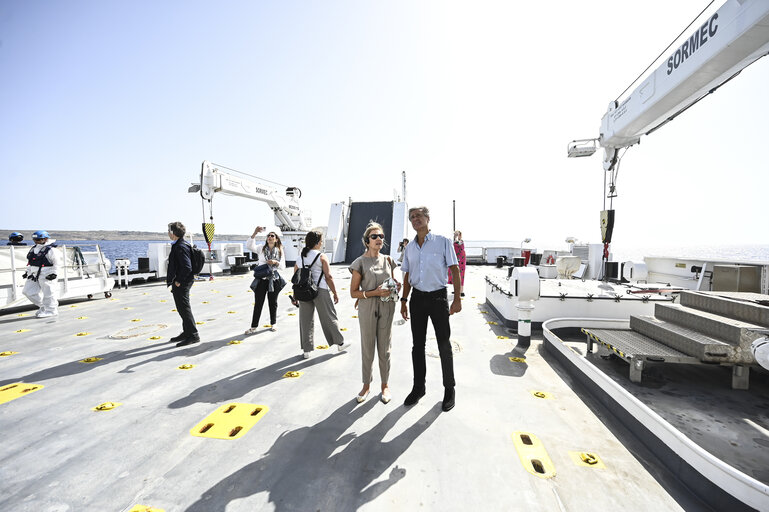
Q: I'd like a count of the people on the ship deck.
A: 9